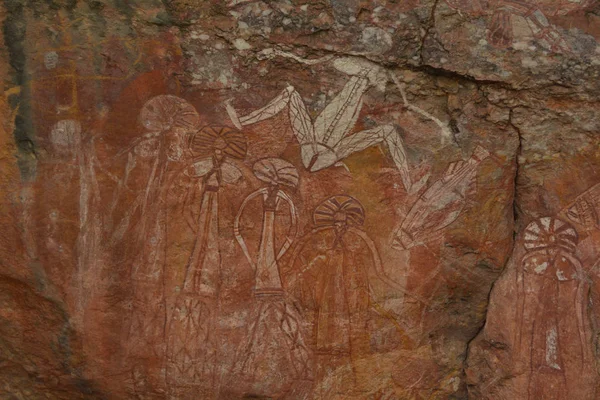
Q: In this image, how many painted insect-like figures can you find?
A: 1